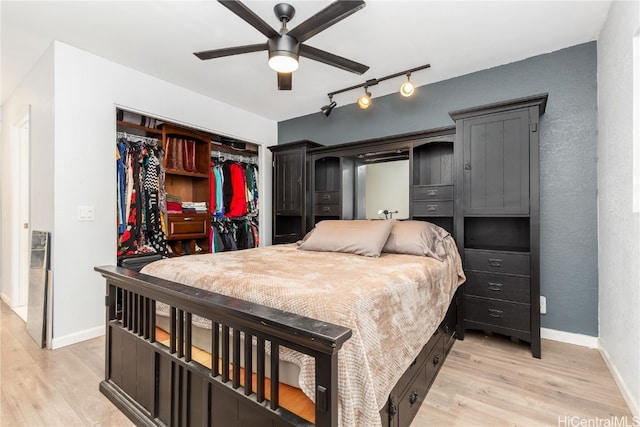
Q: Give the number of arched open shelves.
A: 2